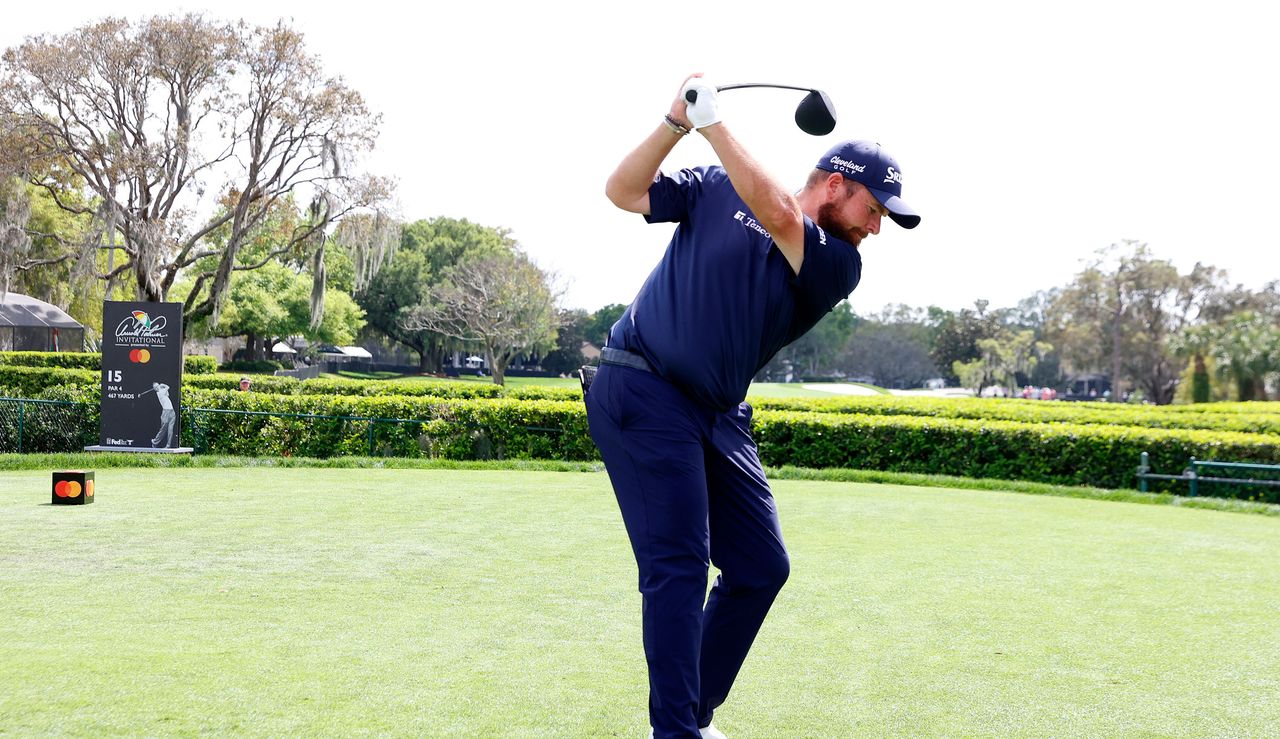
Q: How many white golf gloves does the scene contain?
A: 1